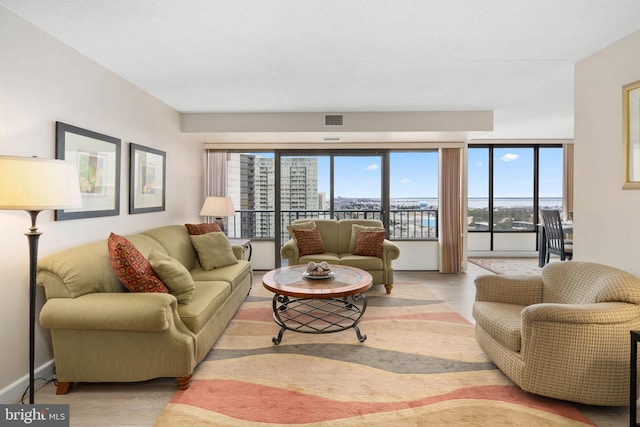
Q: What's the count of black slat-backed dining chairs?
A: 1